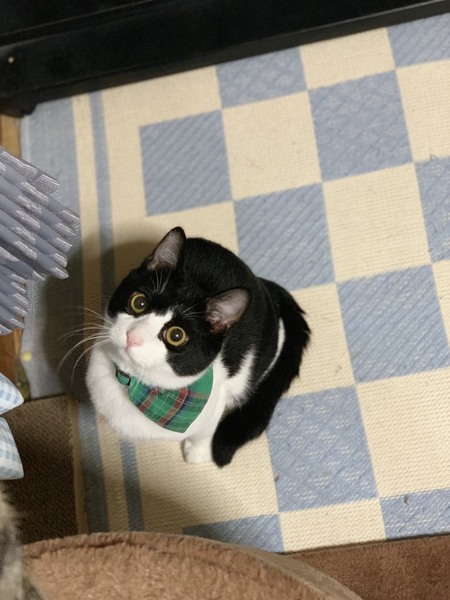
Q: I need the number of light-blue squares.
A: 10